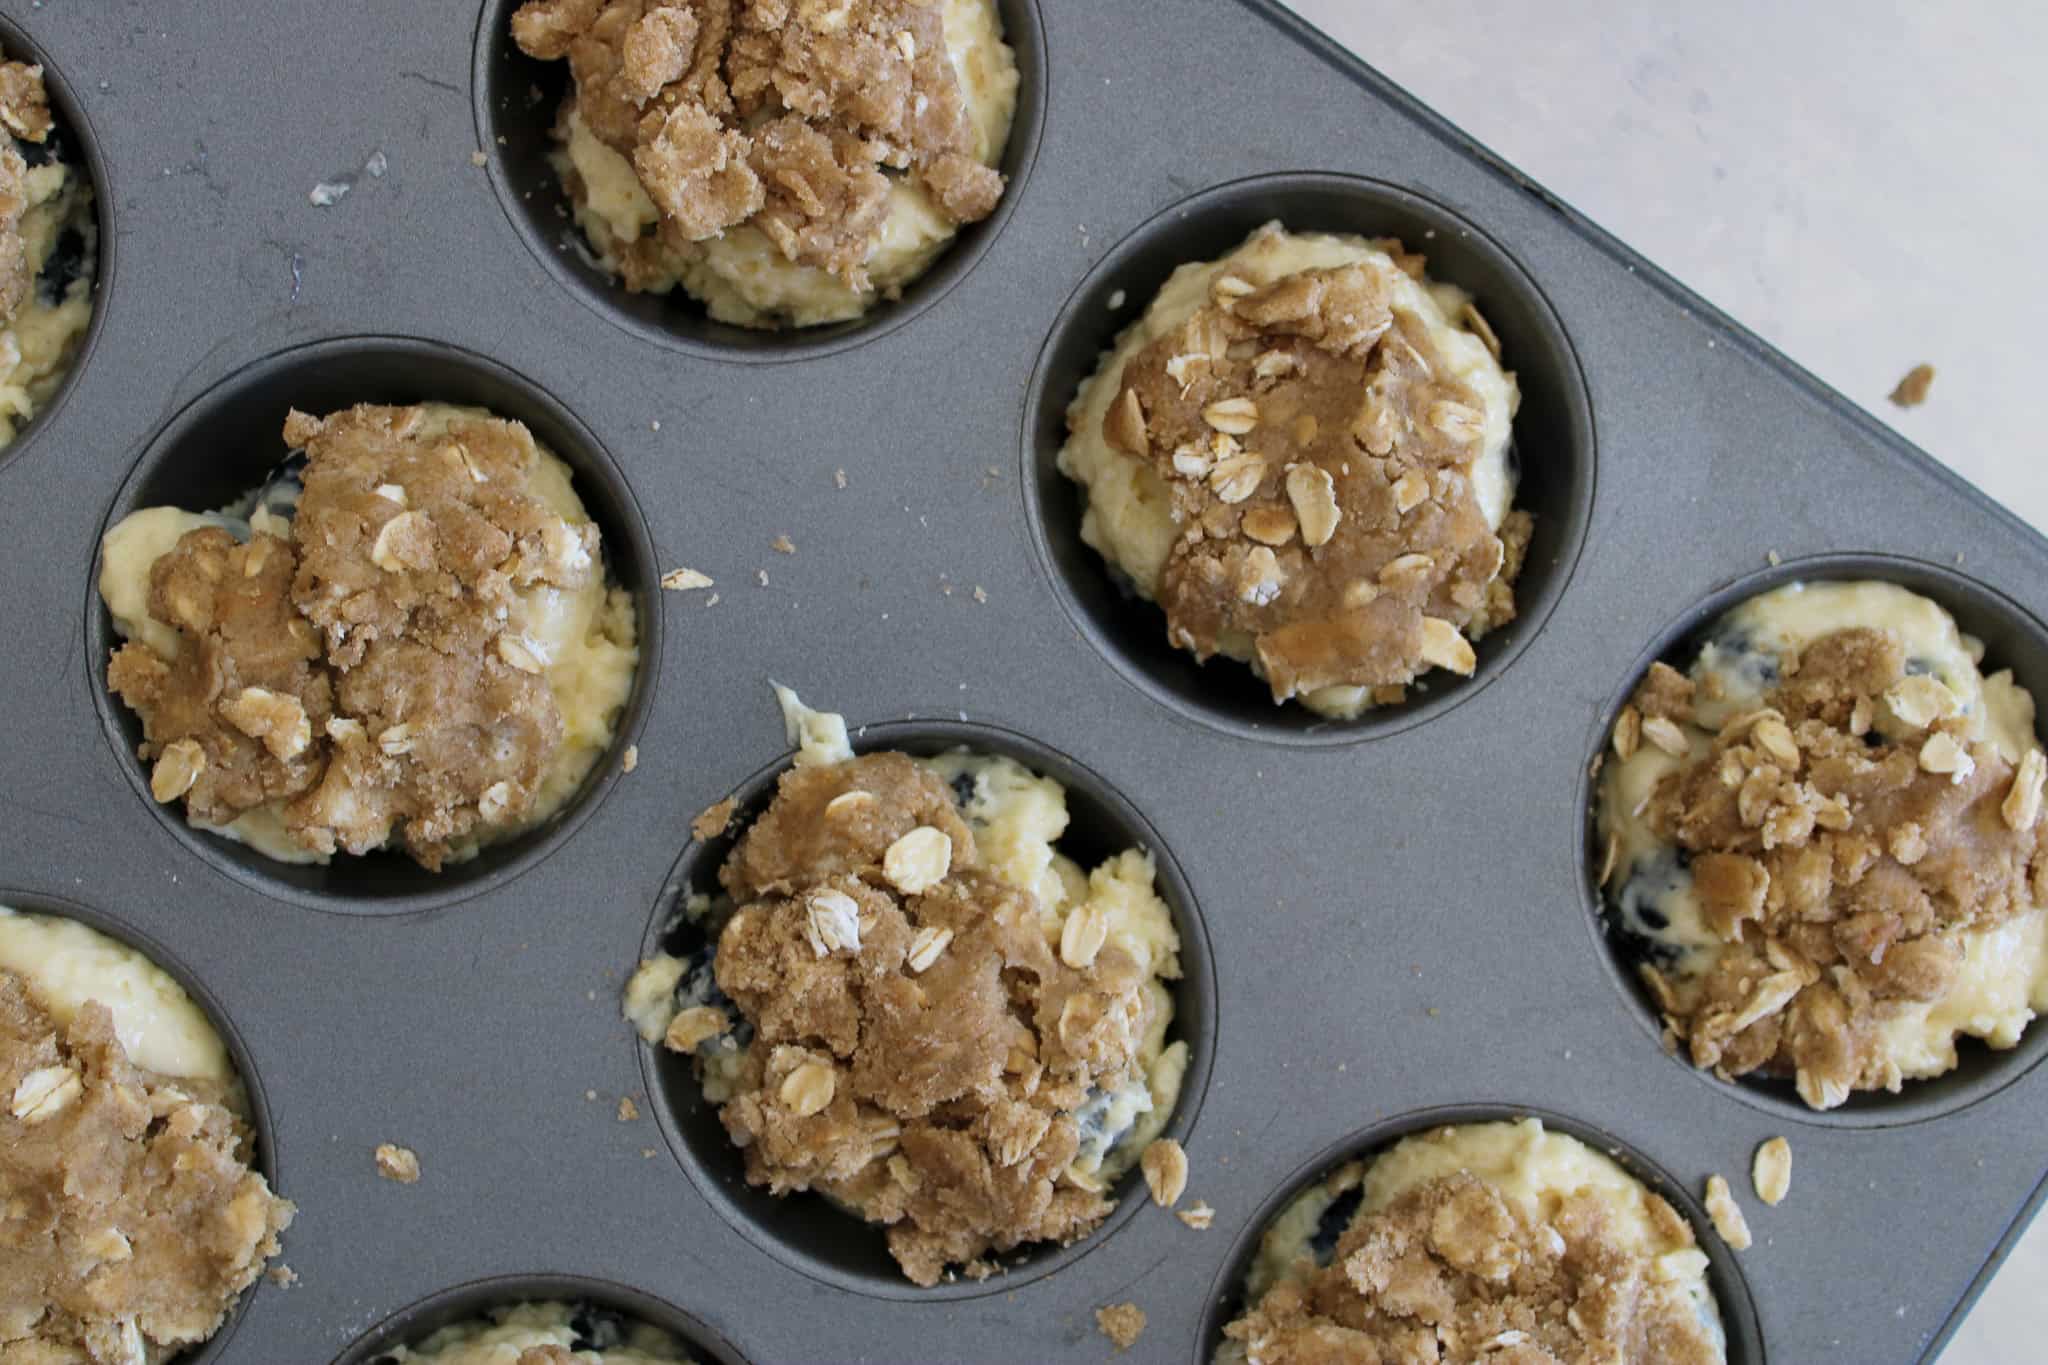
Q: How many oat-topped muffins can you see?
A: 9